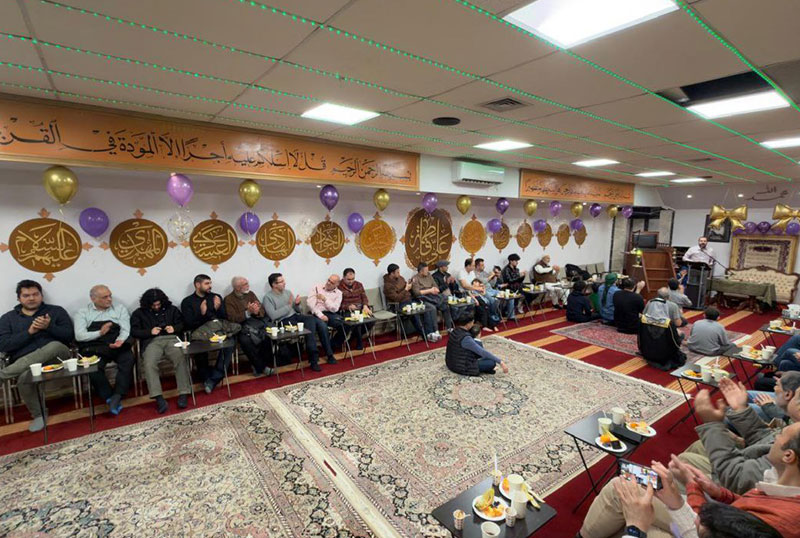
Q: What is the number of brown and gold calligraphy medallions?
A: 13